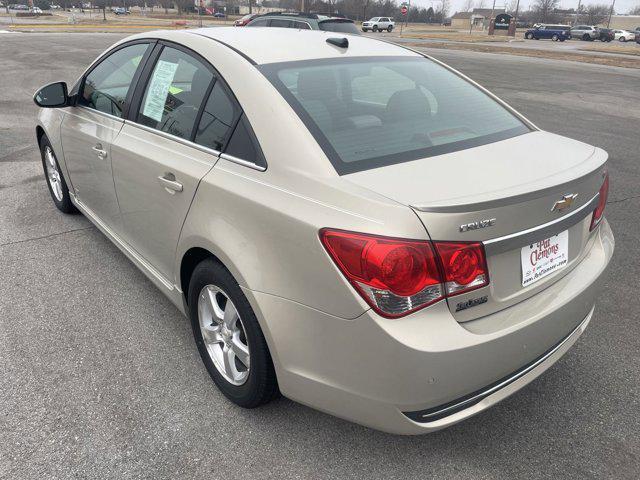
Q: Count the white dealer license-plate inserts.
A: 1